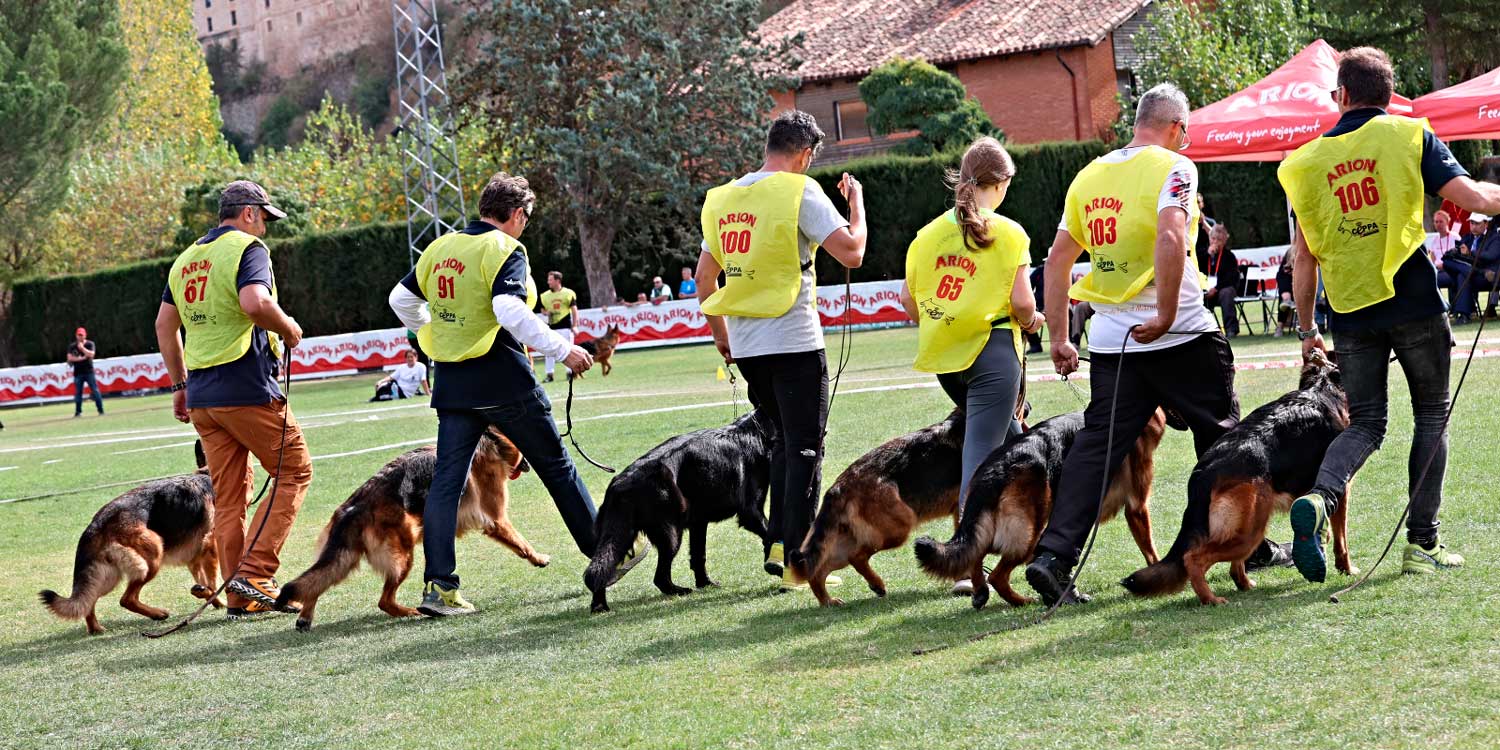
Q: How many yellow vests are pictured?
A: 7